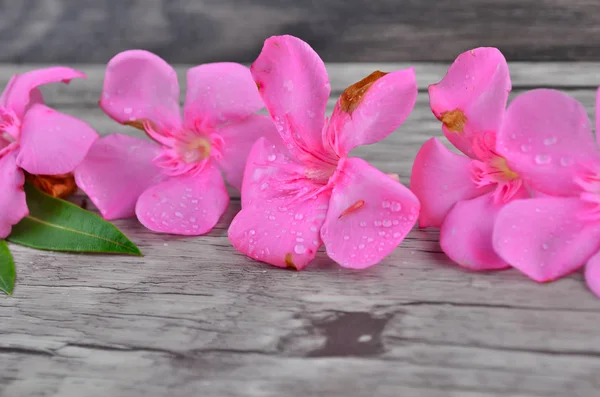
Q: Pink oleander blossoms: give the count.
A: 5